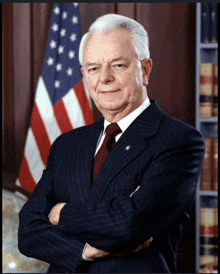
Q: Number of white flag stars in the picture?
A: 14